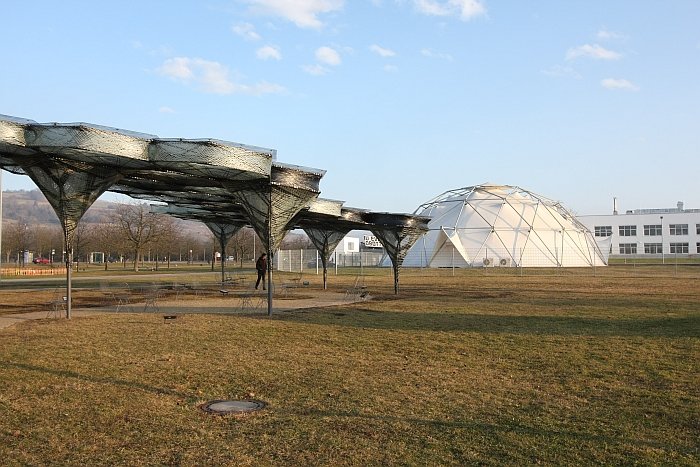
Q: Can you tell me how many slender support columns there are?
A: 5